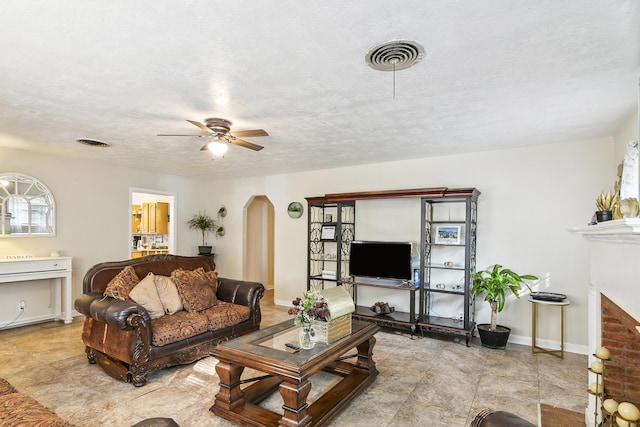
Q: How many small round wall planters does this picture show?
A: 3